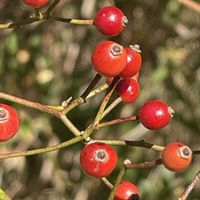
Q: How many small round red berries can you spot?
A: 10